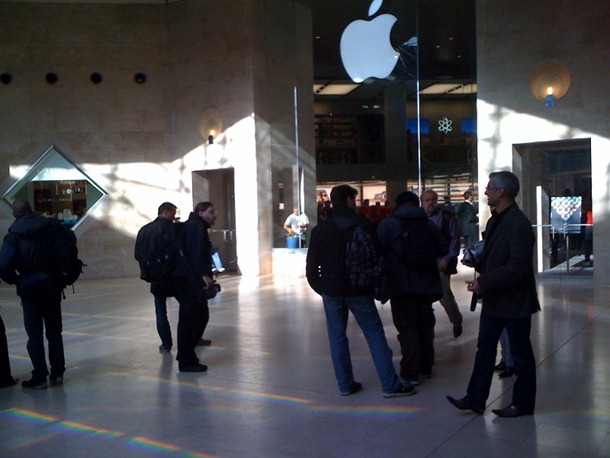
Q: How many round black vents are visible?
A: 4